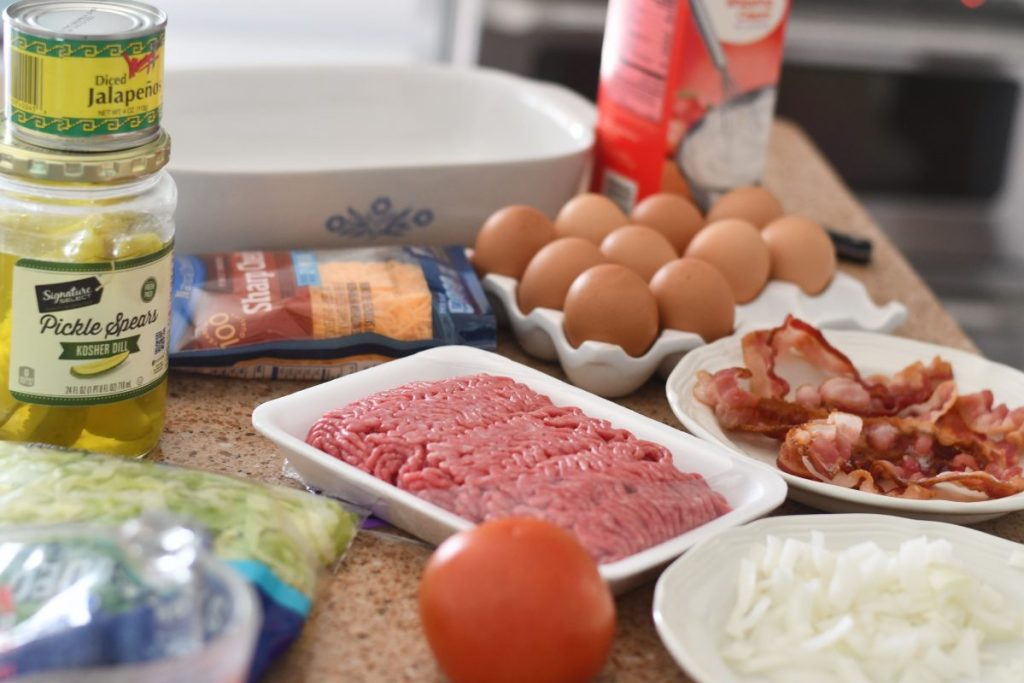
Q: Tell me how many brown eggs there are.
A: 10